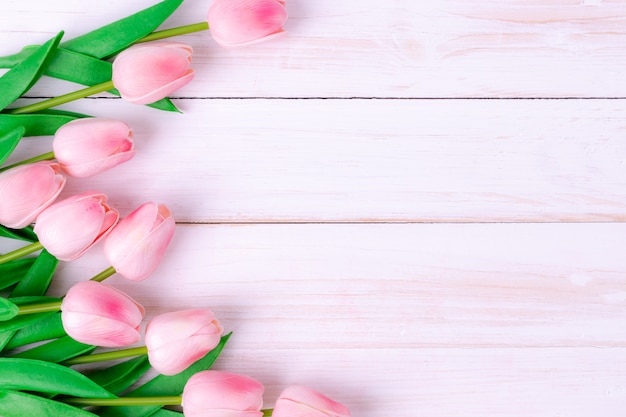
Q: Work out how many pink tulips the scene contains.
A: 10